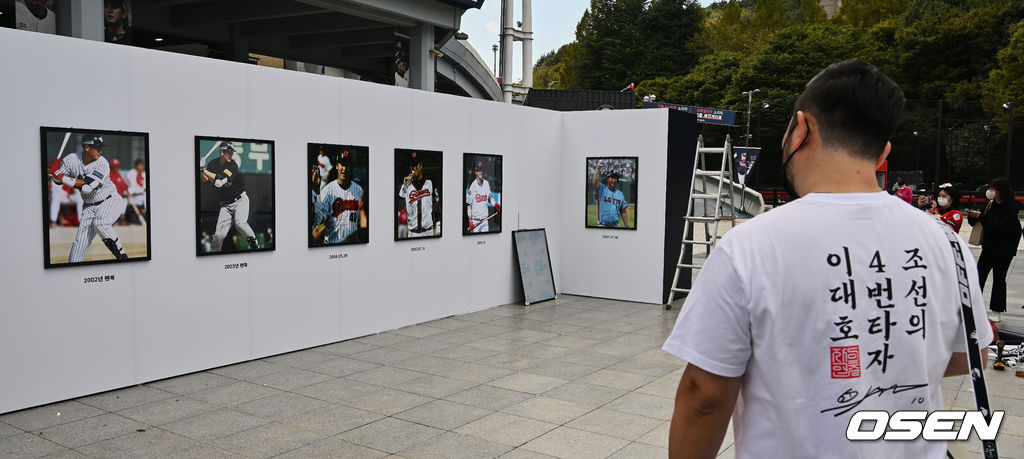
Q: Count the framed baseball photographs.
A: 6